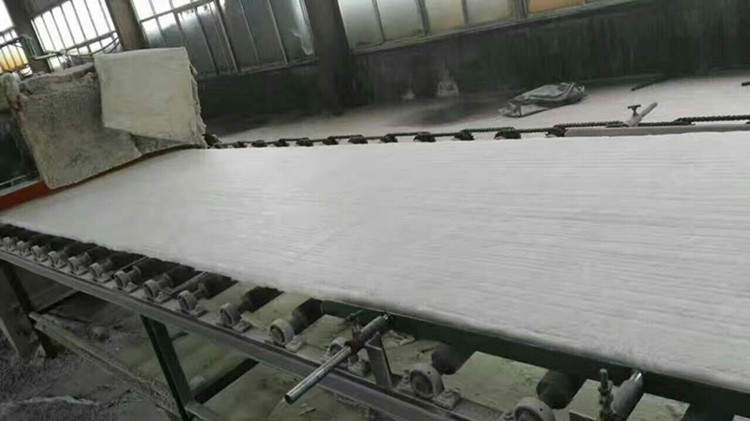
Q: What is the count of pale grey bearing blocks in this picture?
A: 14